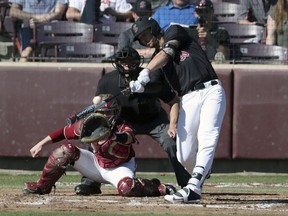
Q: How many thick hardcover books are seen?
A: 0